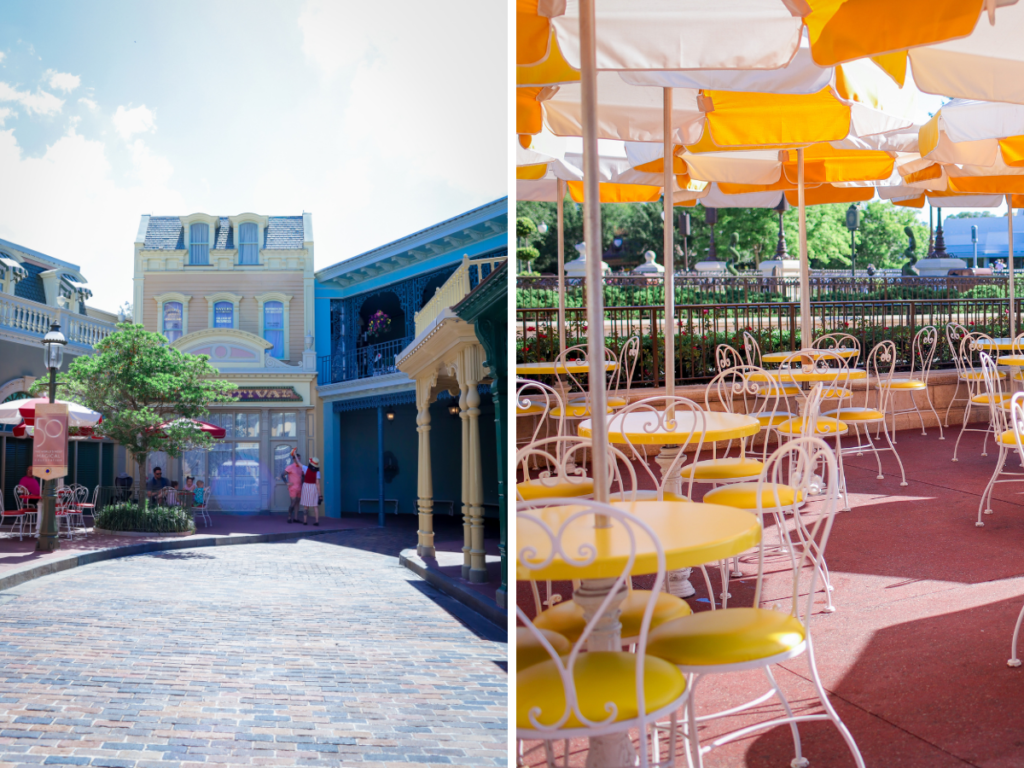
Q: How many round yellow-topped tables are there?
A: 7